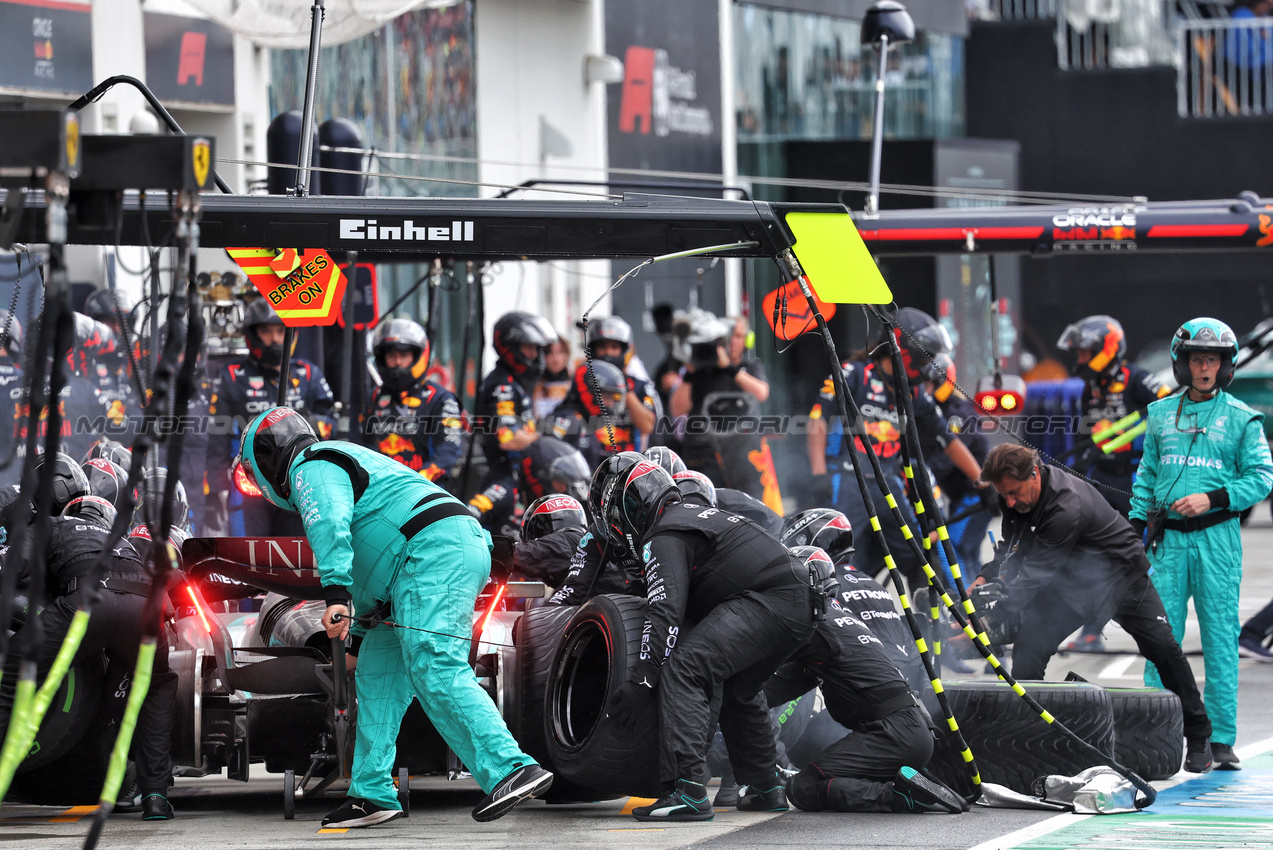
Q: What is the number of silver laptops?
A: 0